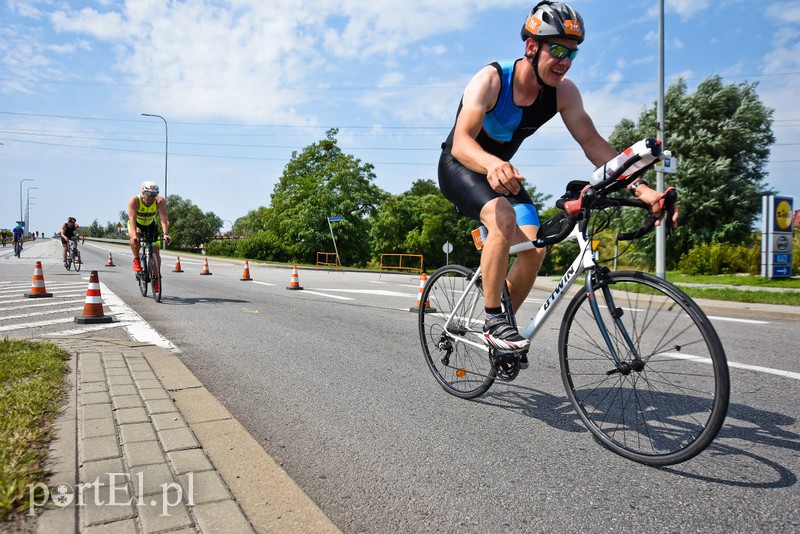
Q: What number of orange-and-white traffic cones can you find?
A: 8